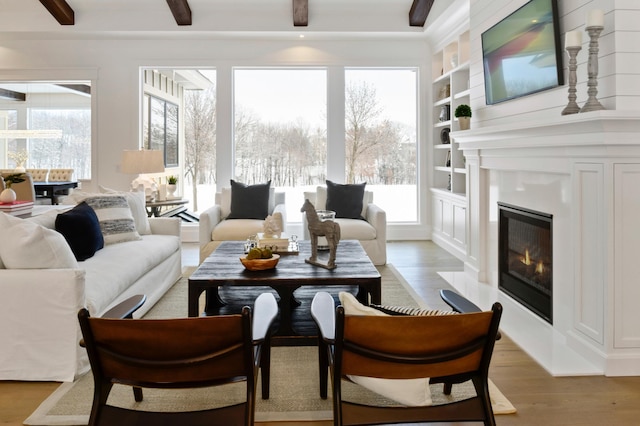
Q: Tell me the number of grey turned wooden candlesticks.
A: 2